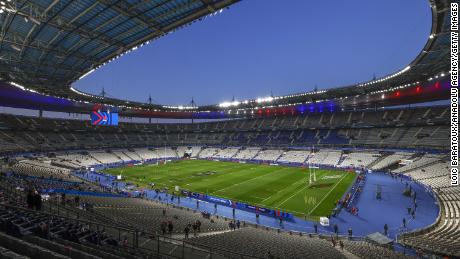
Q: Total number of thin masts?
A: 7